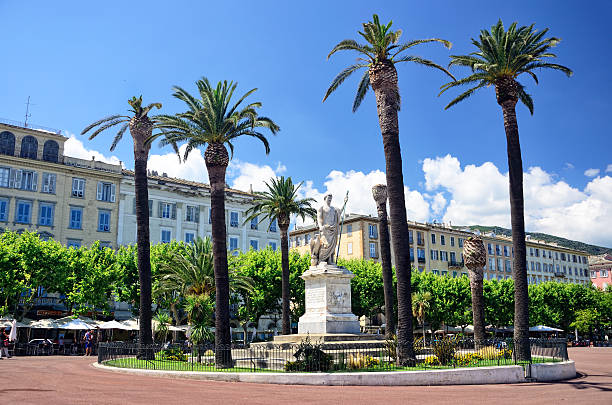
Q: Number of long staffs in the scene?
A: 1